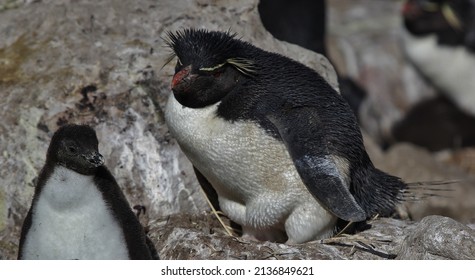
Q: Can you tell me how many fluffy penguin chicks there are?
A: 1